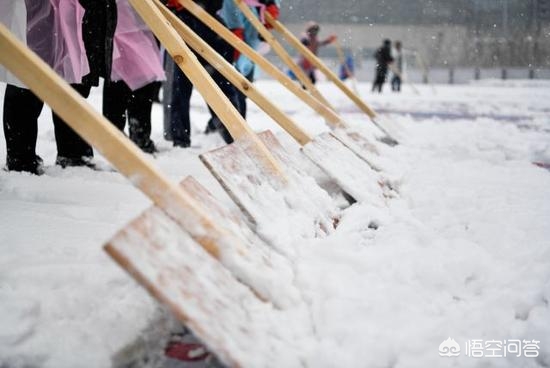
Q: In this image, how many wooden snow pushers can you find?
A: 6